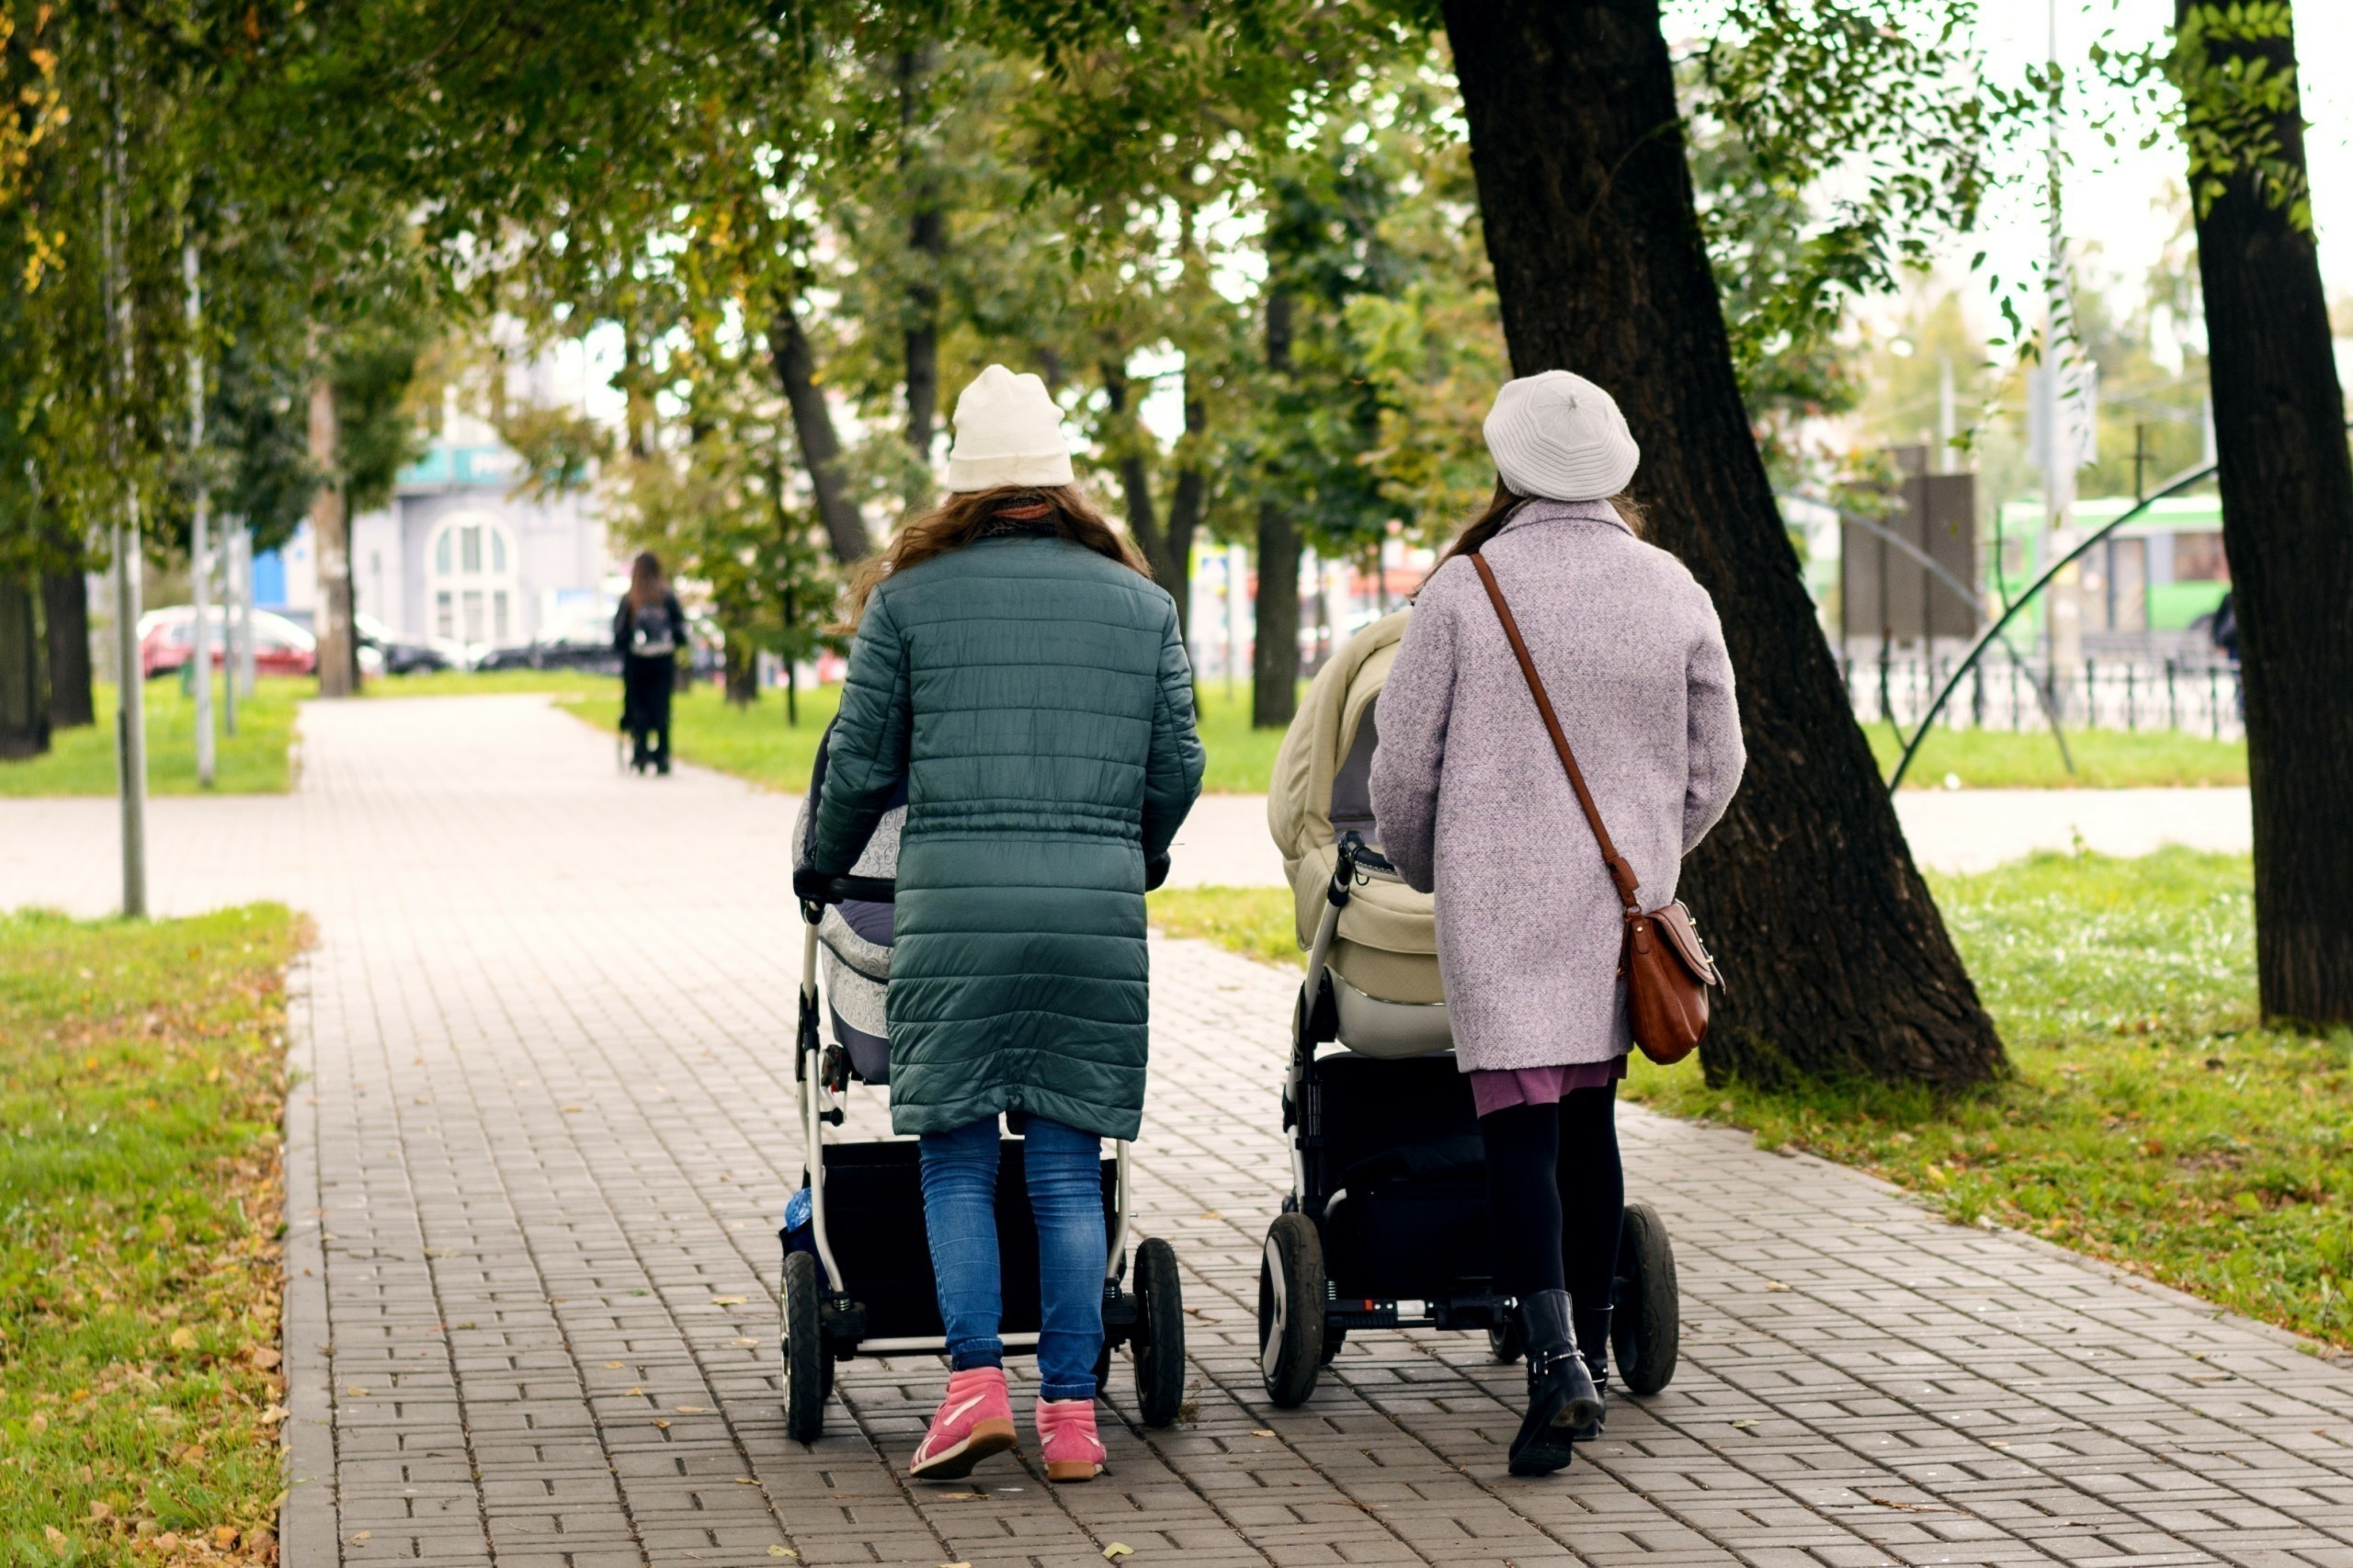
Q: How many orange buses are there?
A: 0